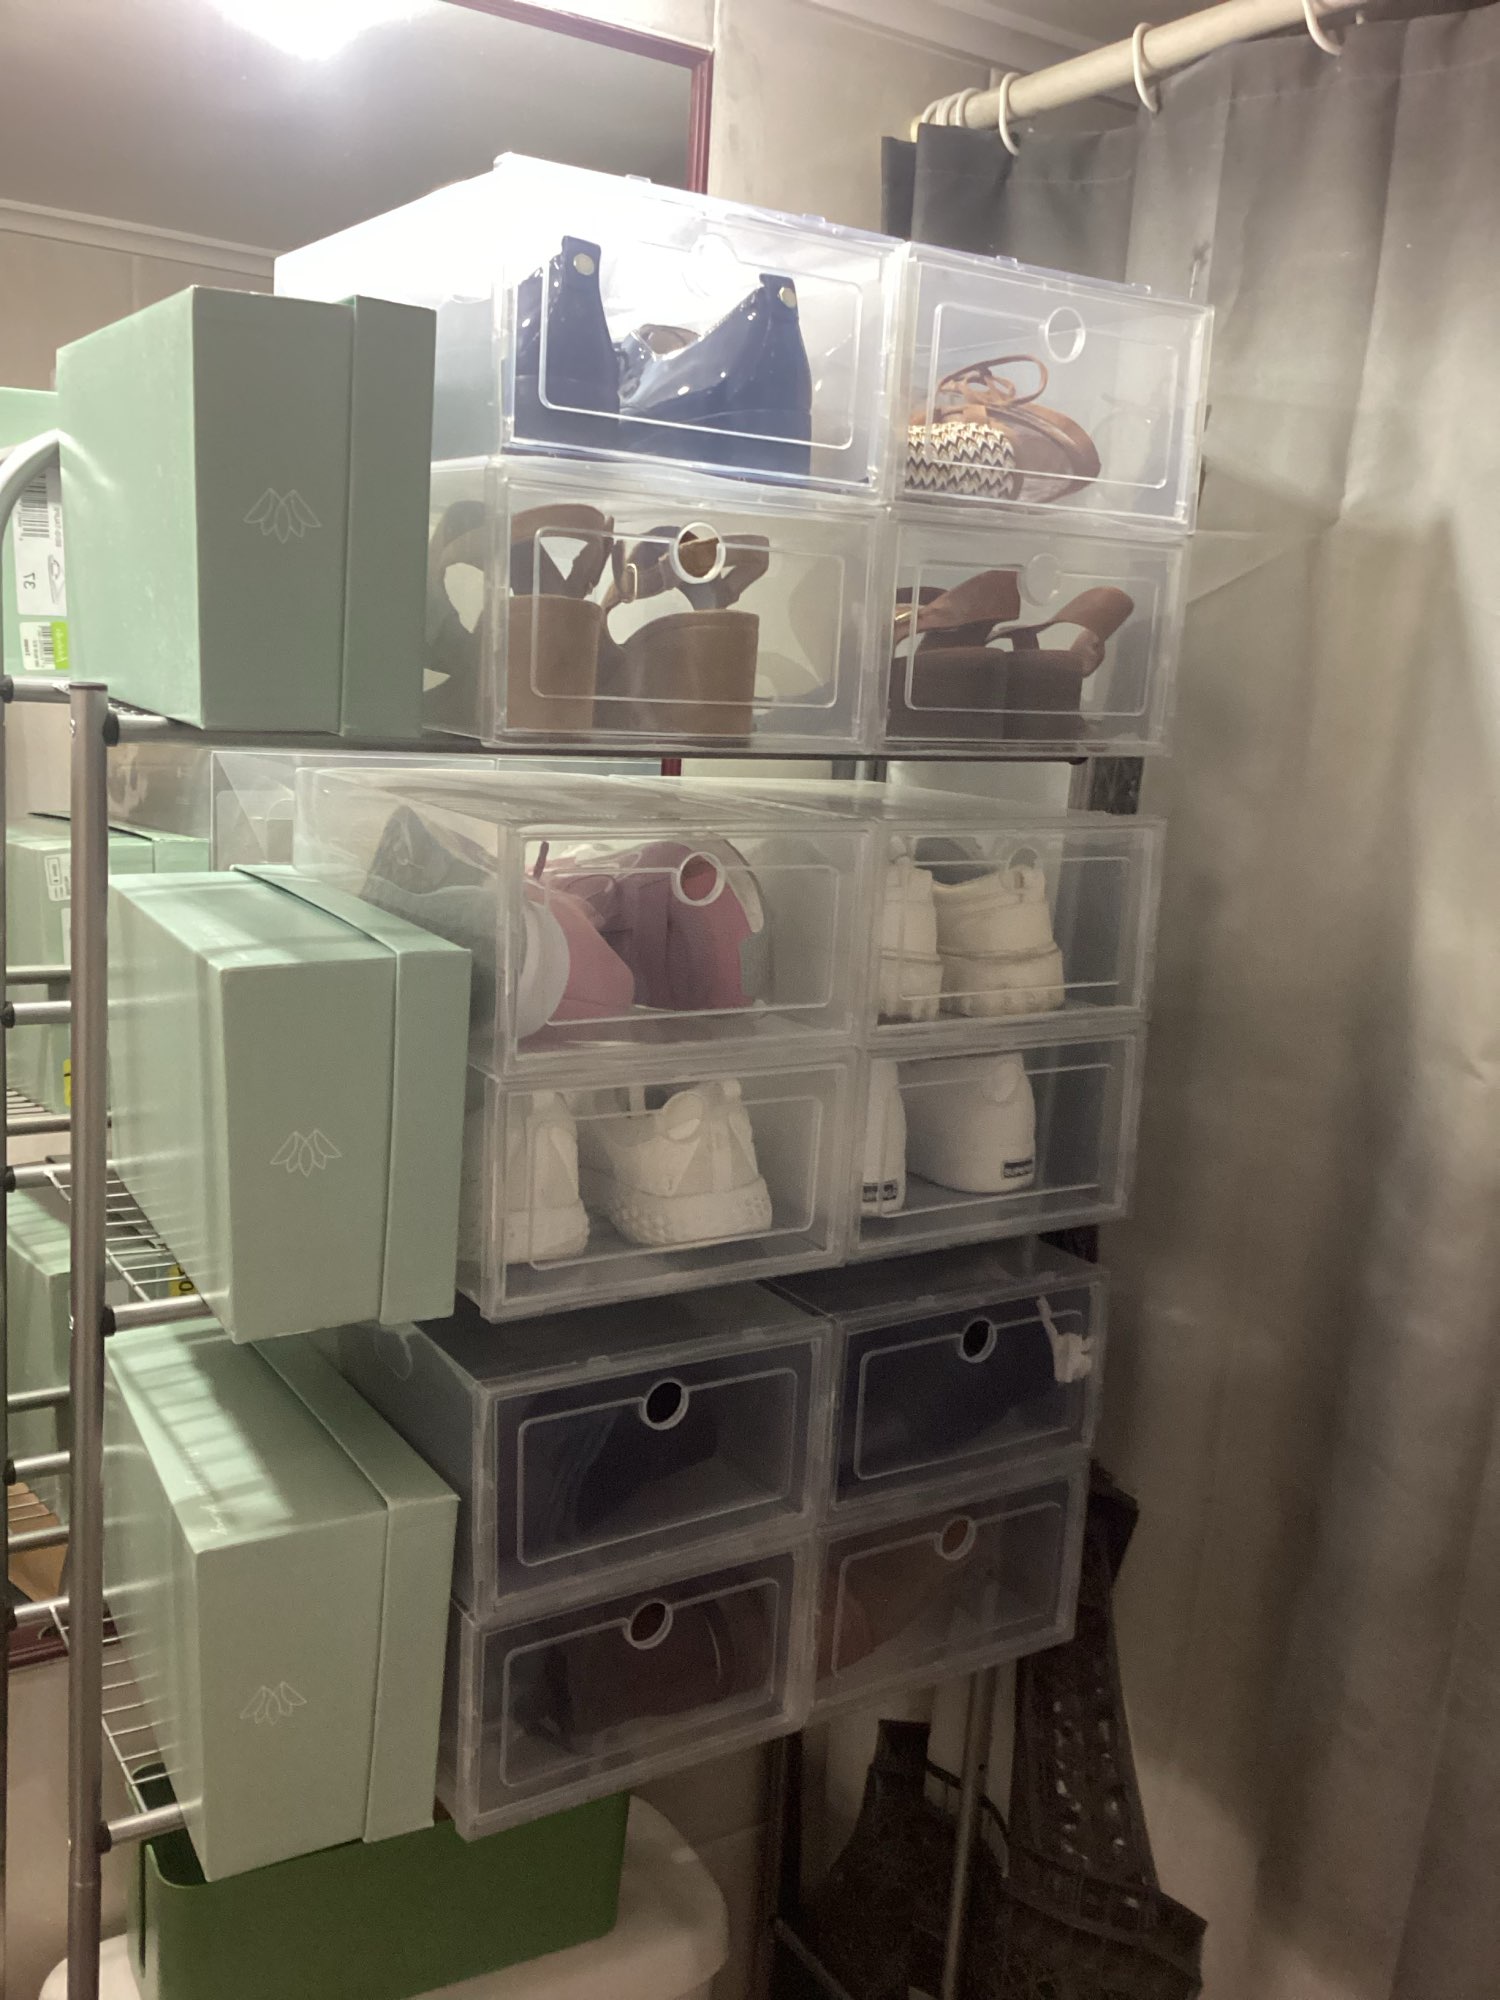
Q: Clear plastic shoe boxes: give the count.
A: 12